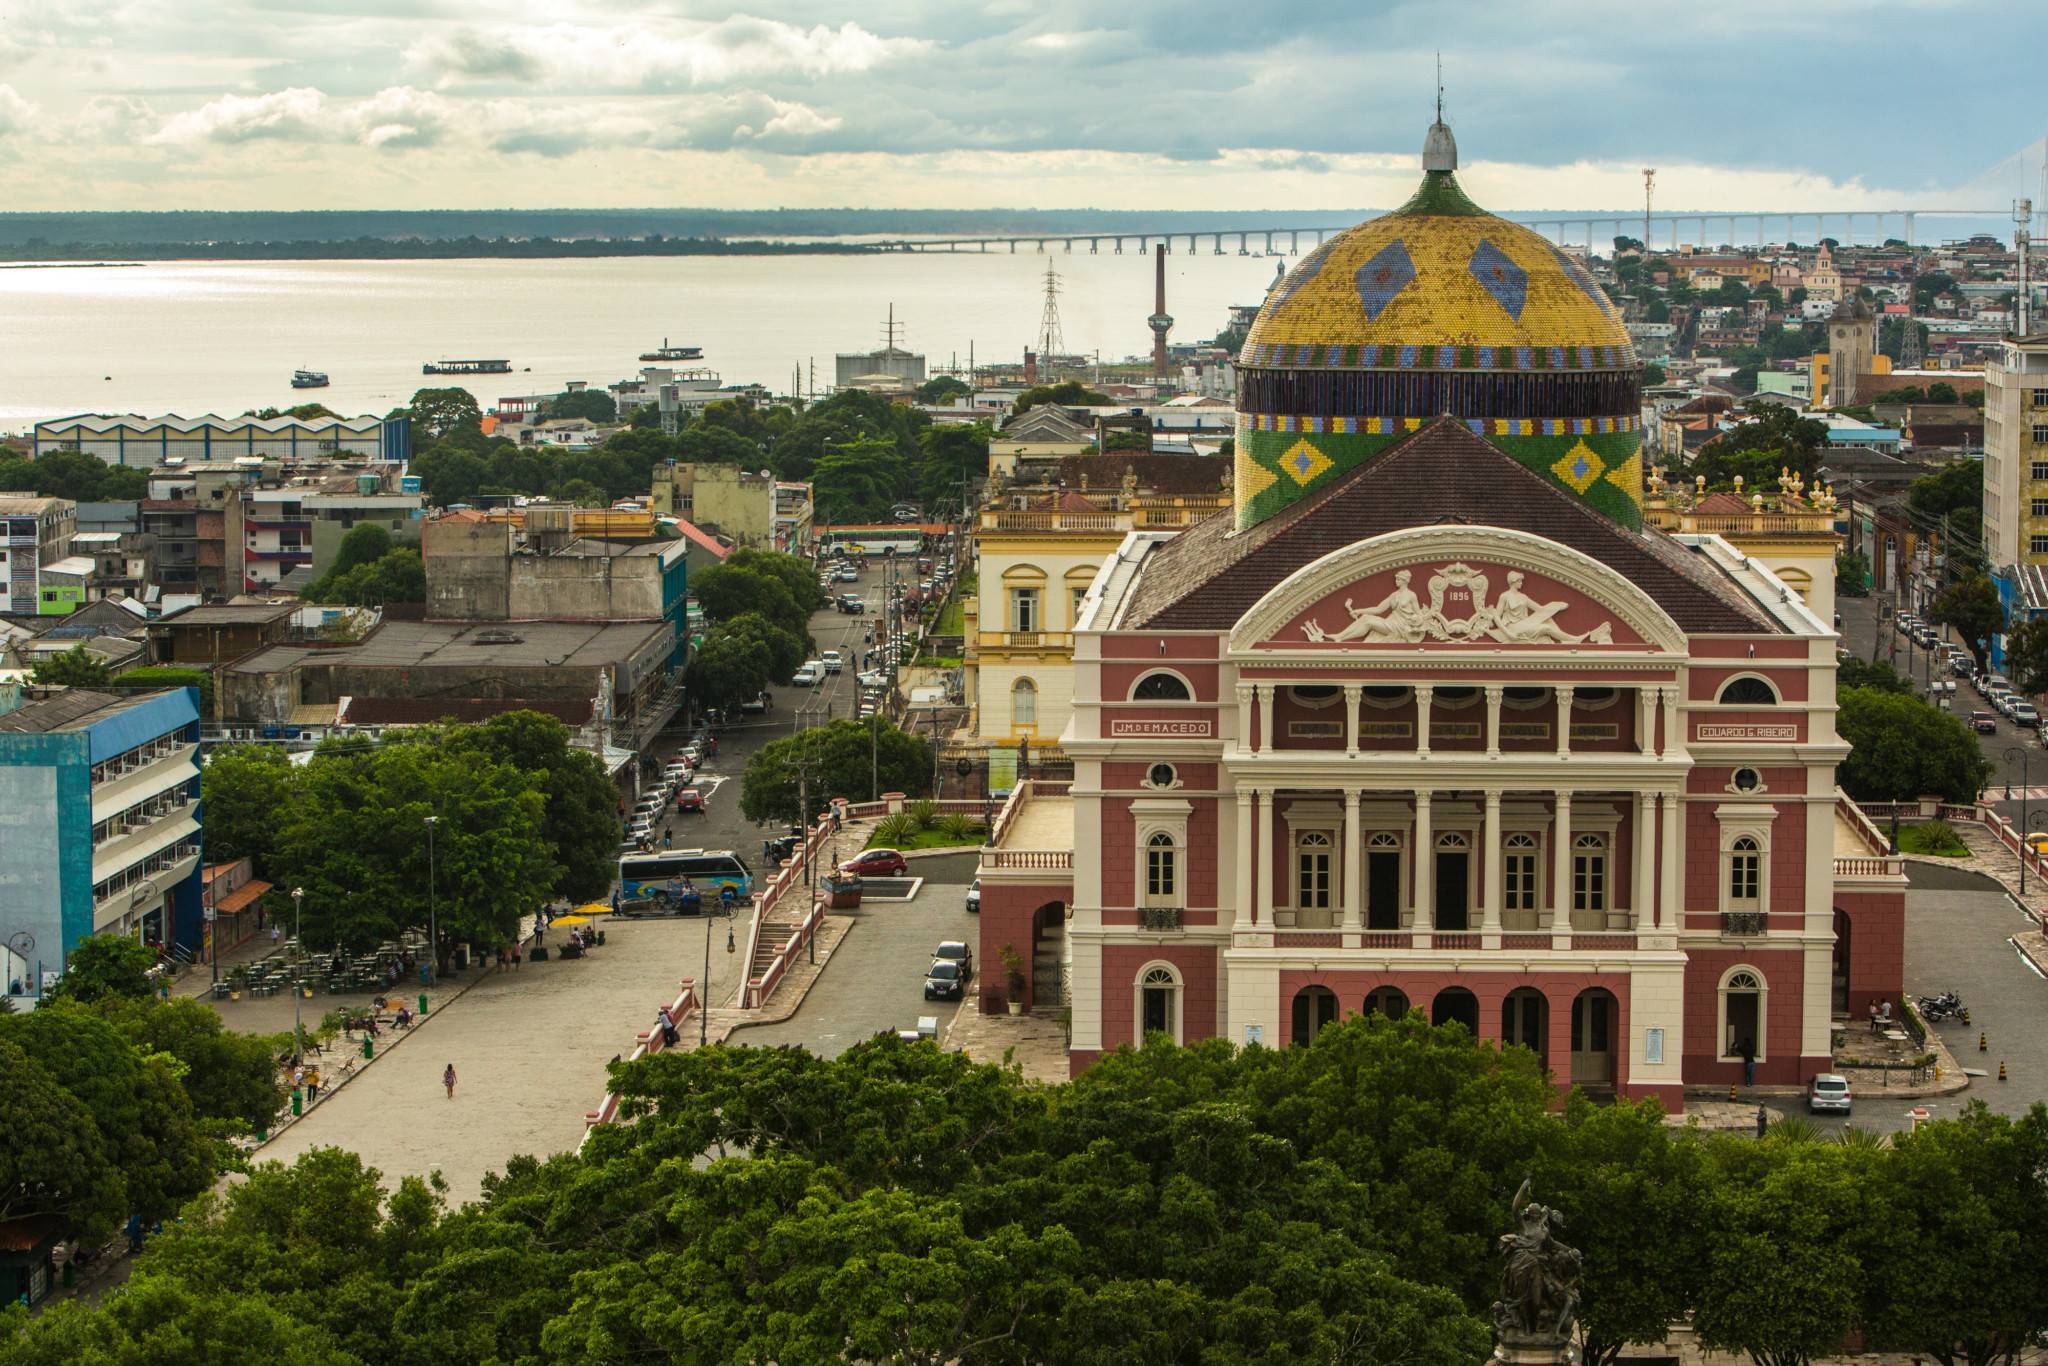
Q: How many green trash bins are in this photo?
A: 4